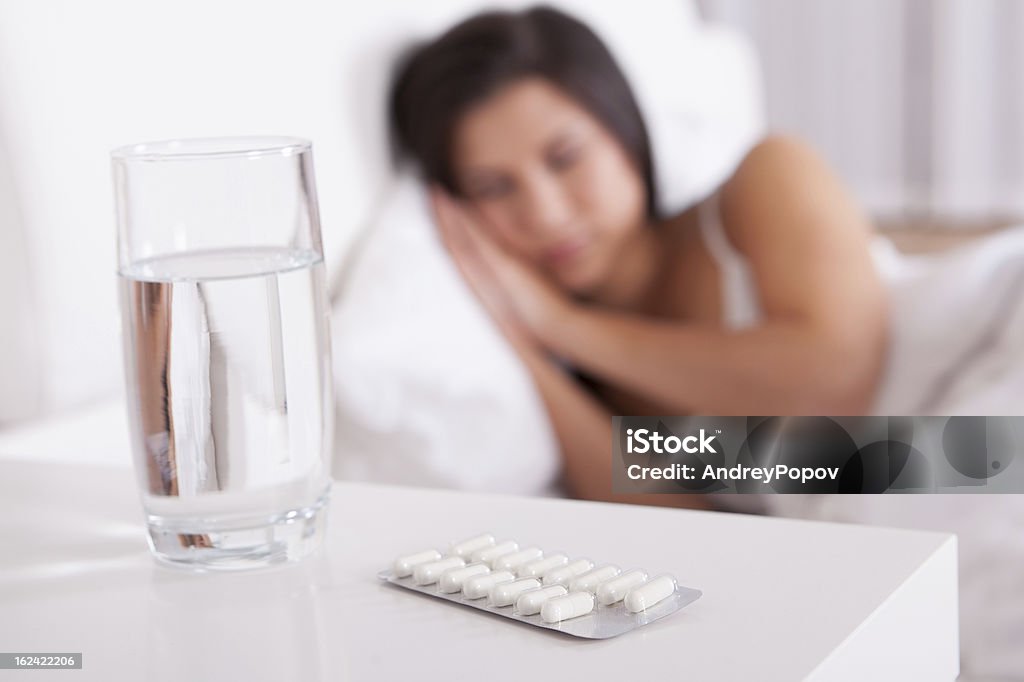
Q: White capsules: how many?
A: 15